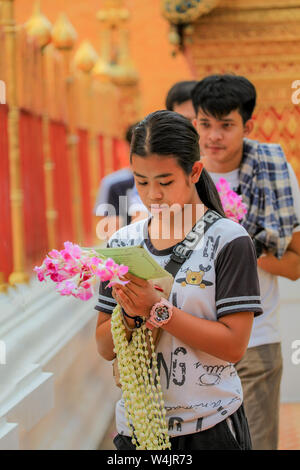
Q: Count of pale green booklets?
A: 1